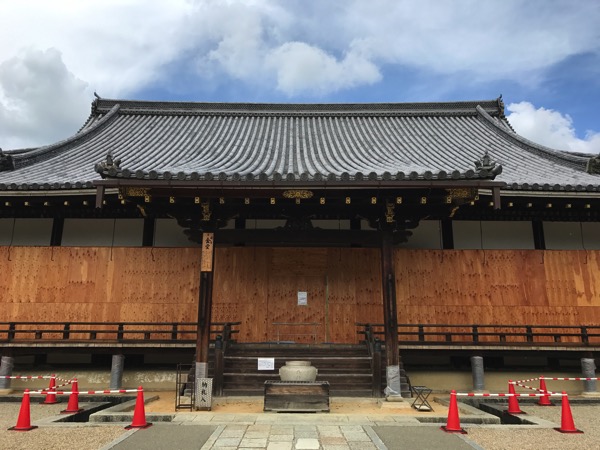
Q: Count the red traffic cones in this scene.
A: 8